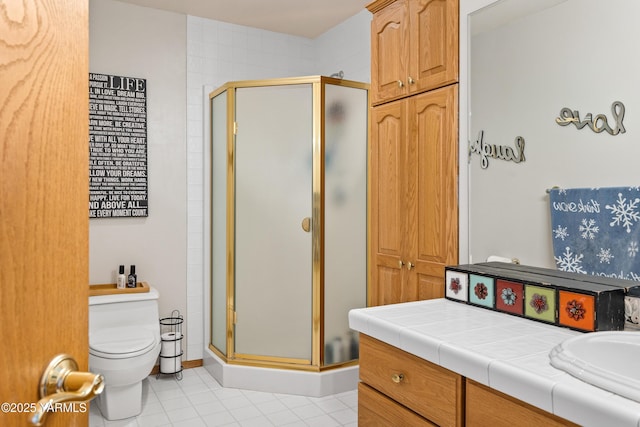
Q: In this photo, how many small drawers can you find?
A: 5